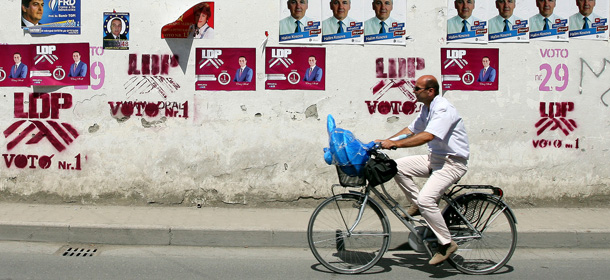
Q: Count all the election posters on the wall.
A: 15